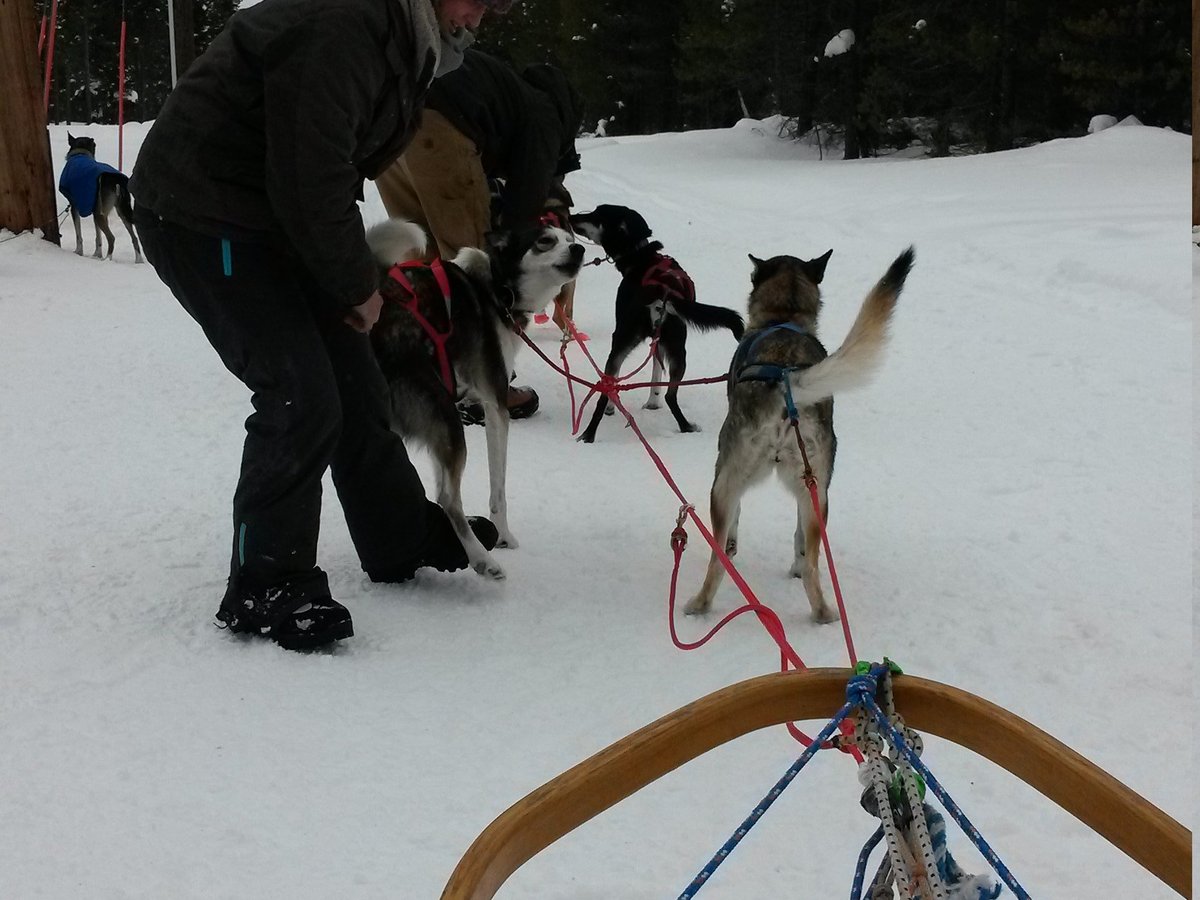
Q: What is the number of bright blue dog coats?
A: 1